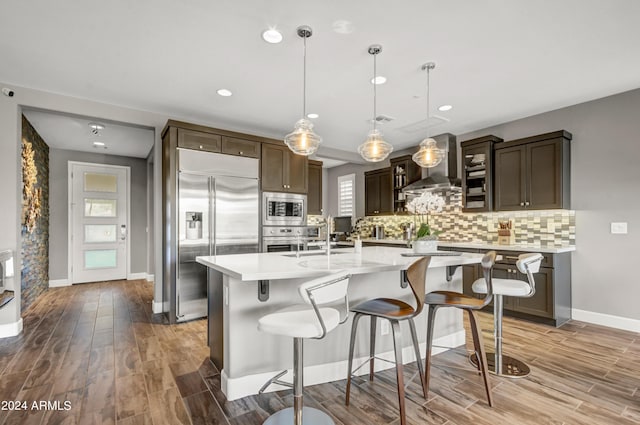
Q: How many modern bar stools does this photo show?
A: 4